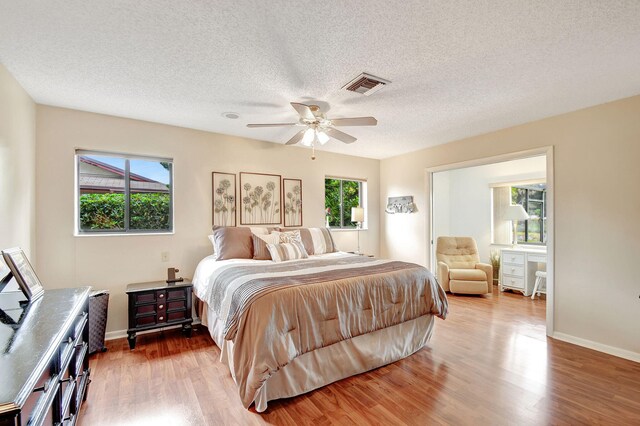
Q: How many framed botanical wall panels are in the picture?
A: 3